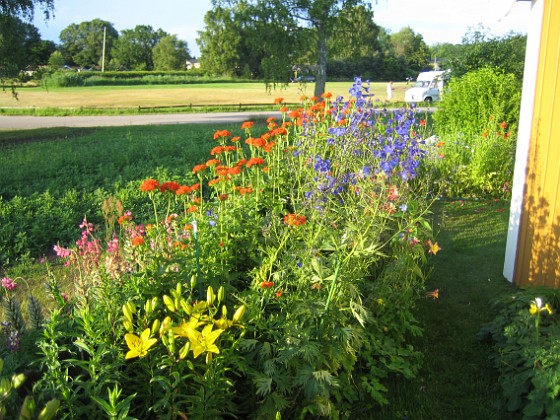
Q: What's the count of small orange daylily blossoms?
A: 2